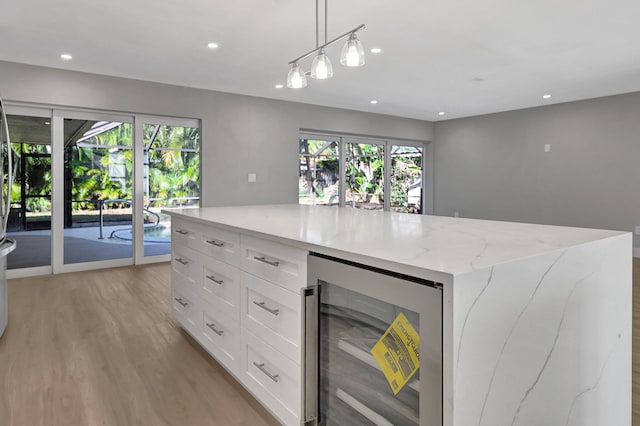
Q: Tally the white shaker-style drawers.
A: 9